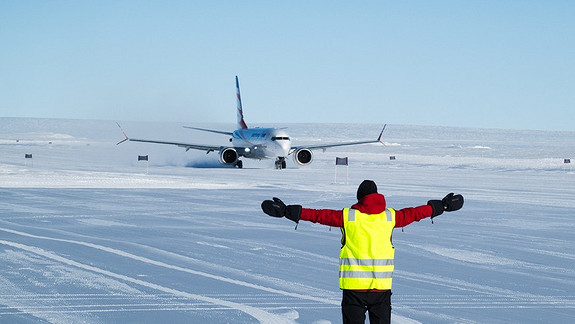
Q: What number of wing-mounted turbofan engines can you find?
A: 2